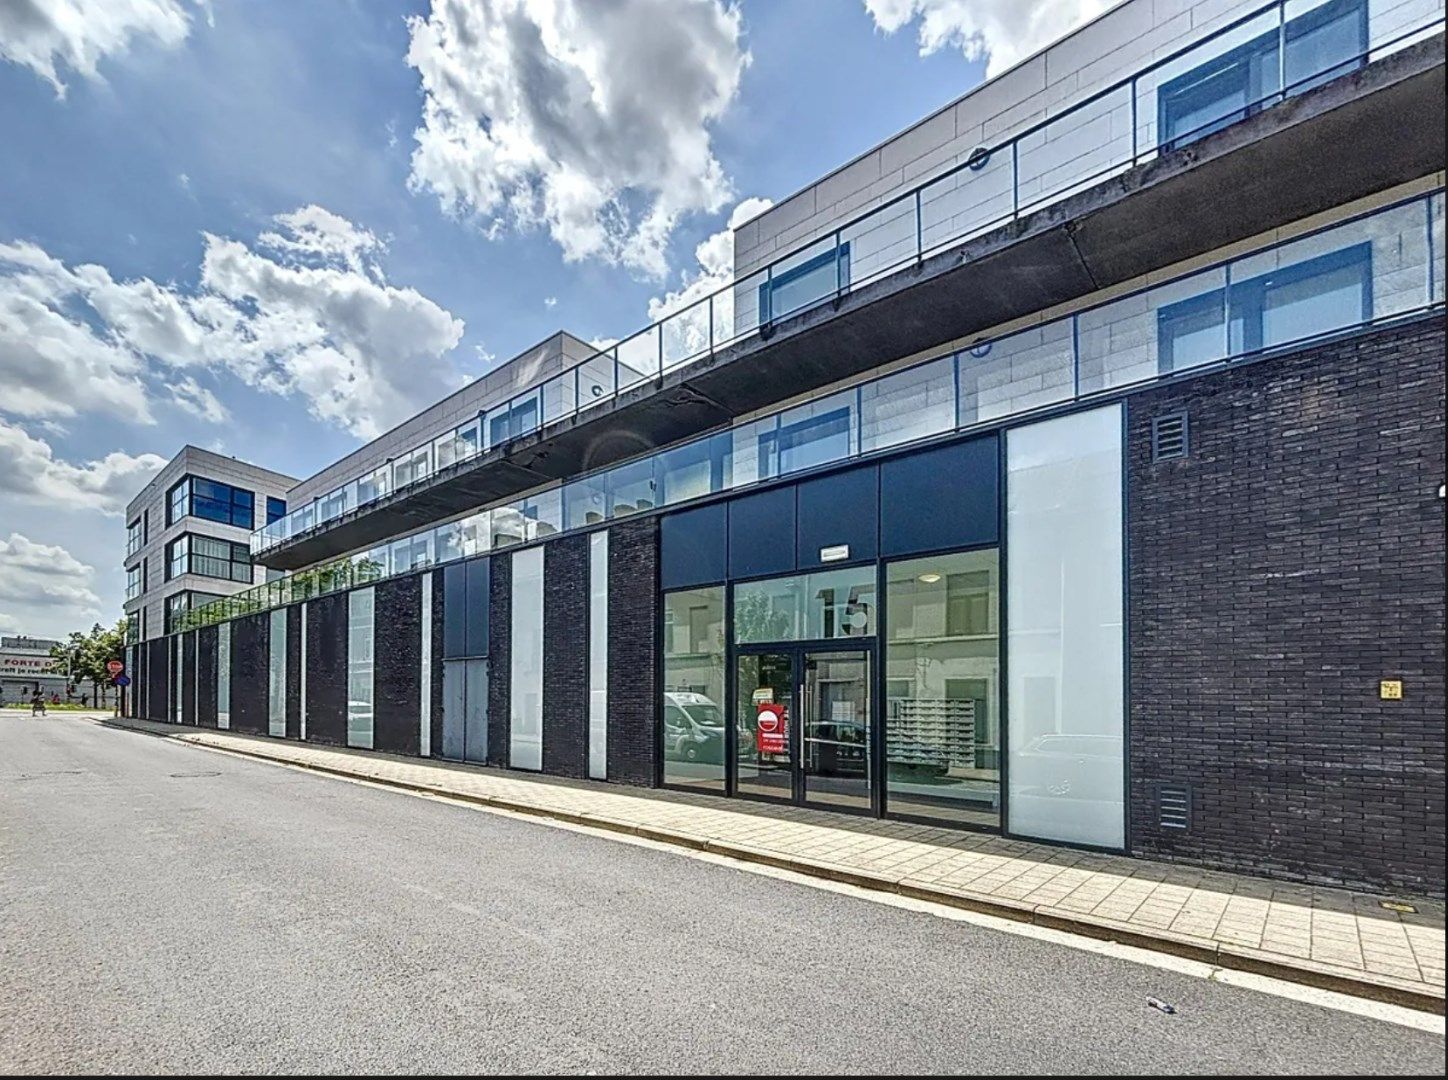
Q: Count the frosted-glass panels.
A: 14